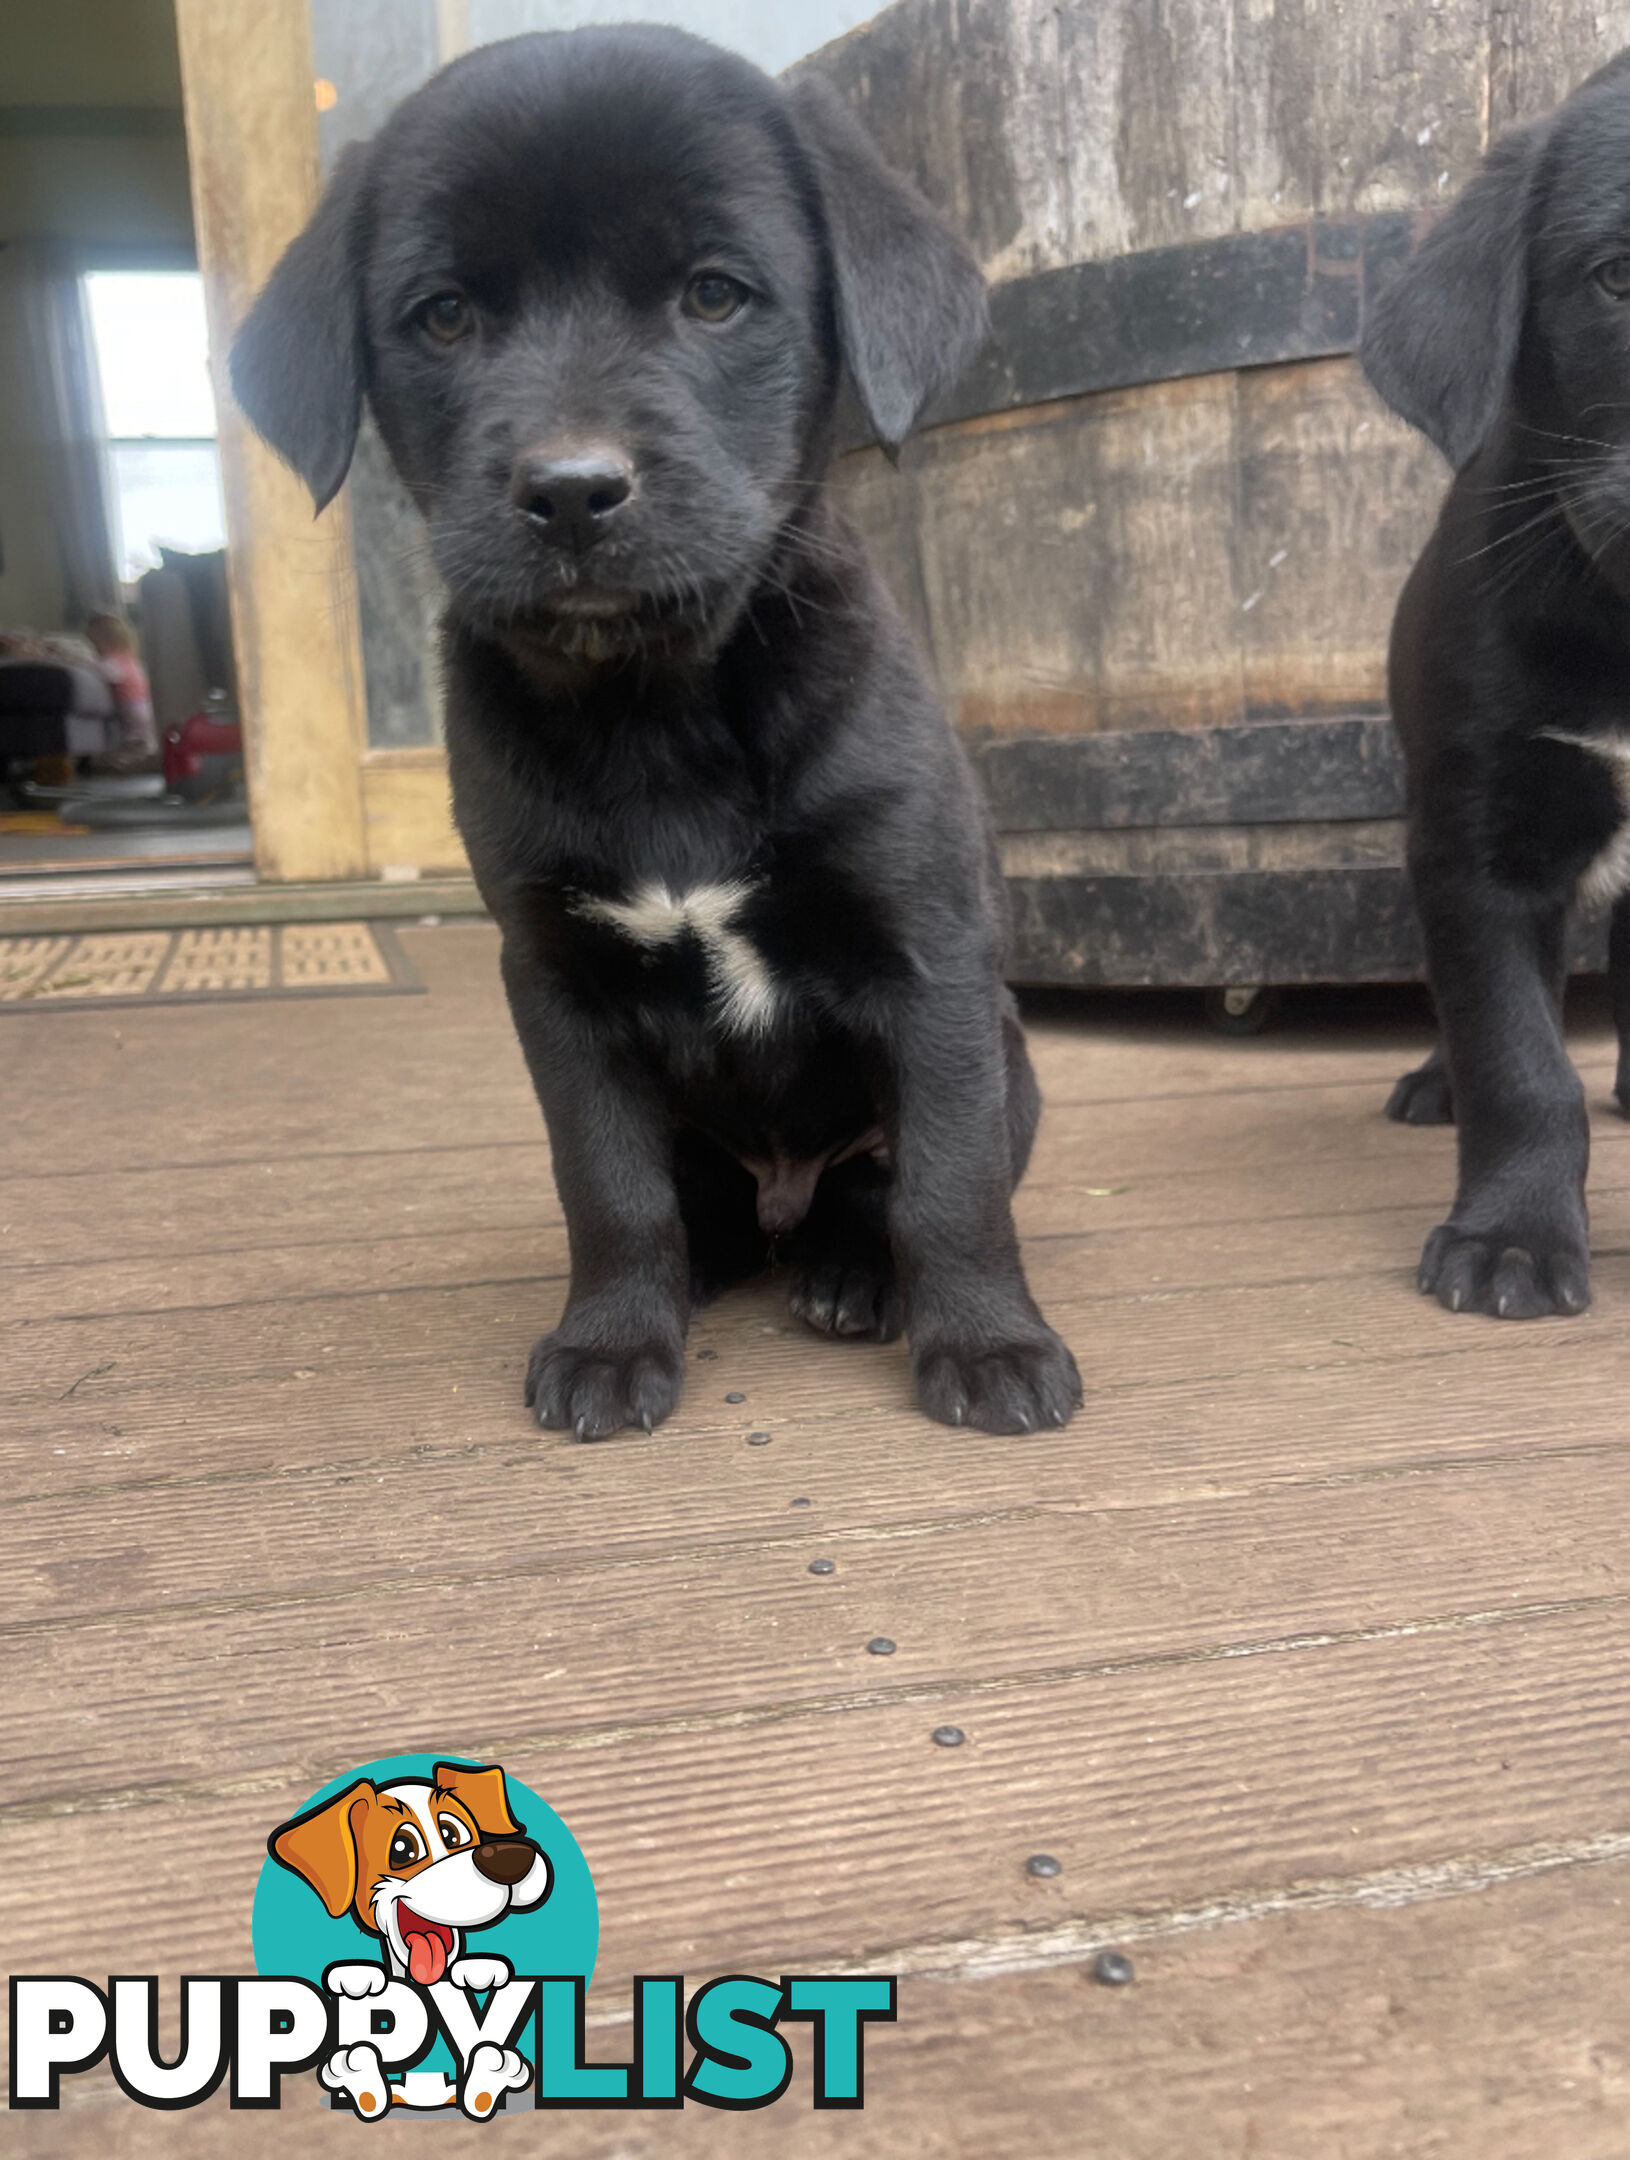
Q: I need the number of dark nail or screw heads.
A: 9